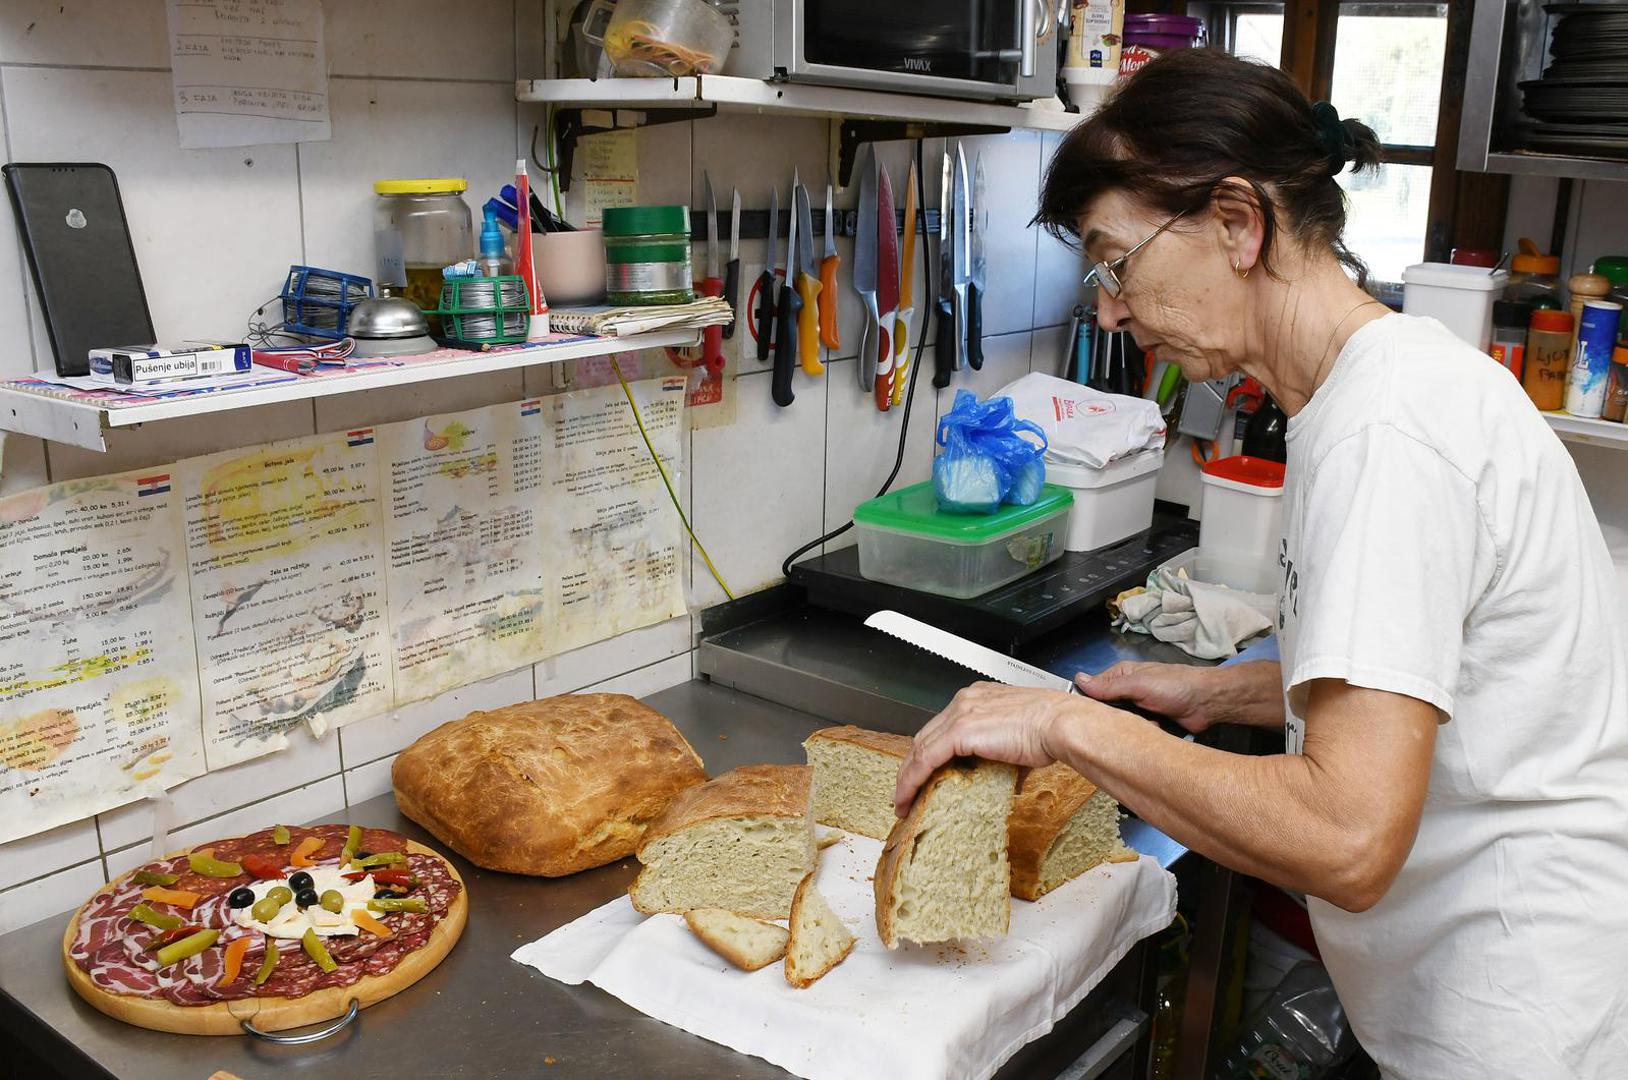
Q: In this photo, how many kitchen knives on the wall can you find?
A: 12